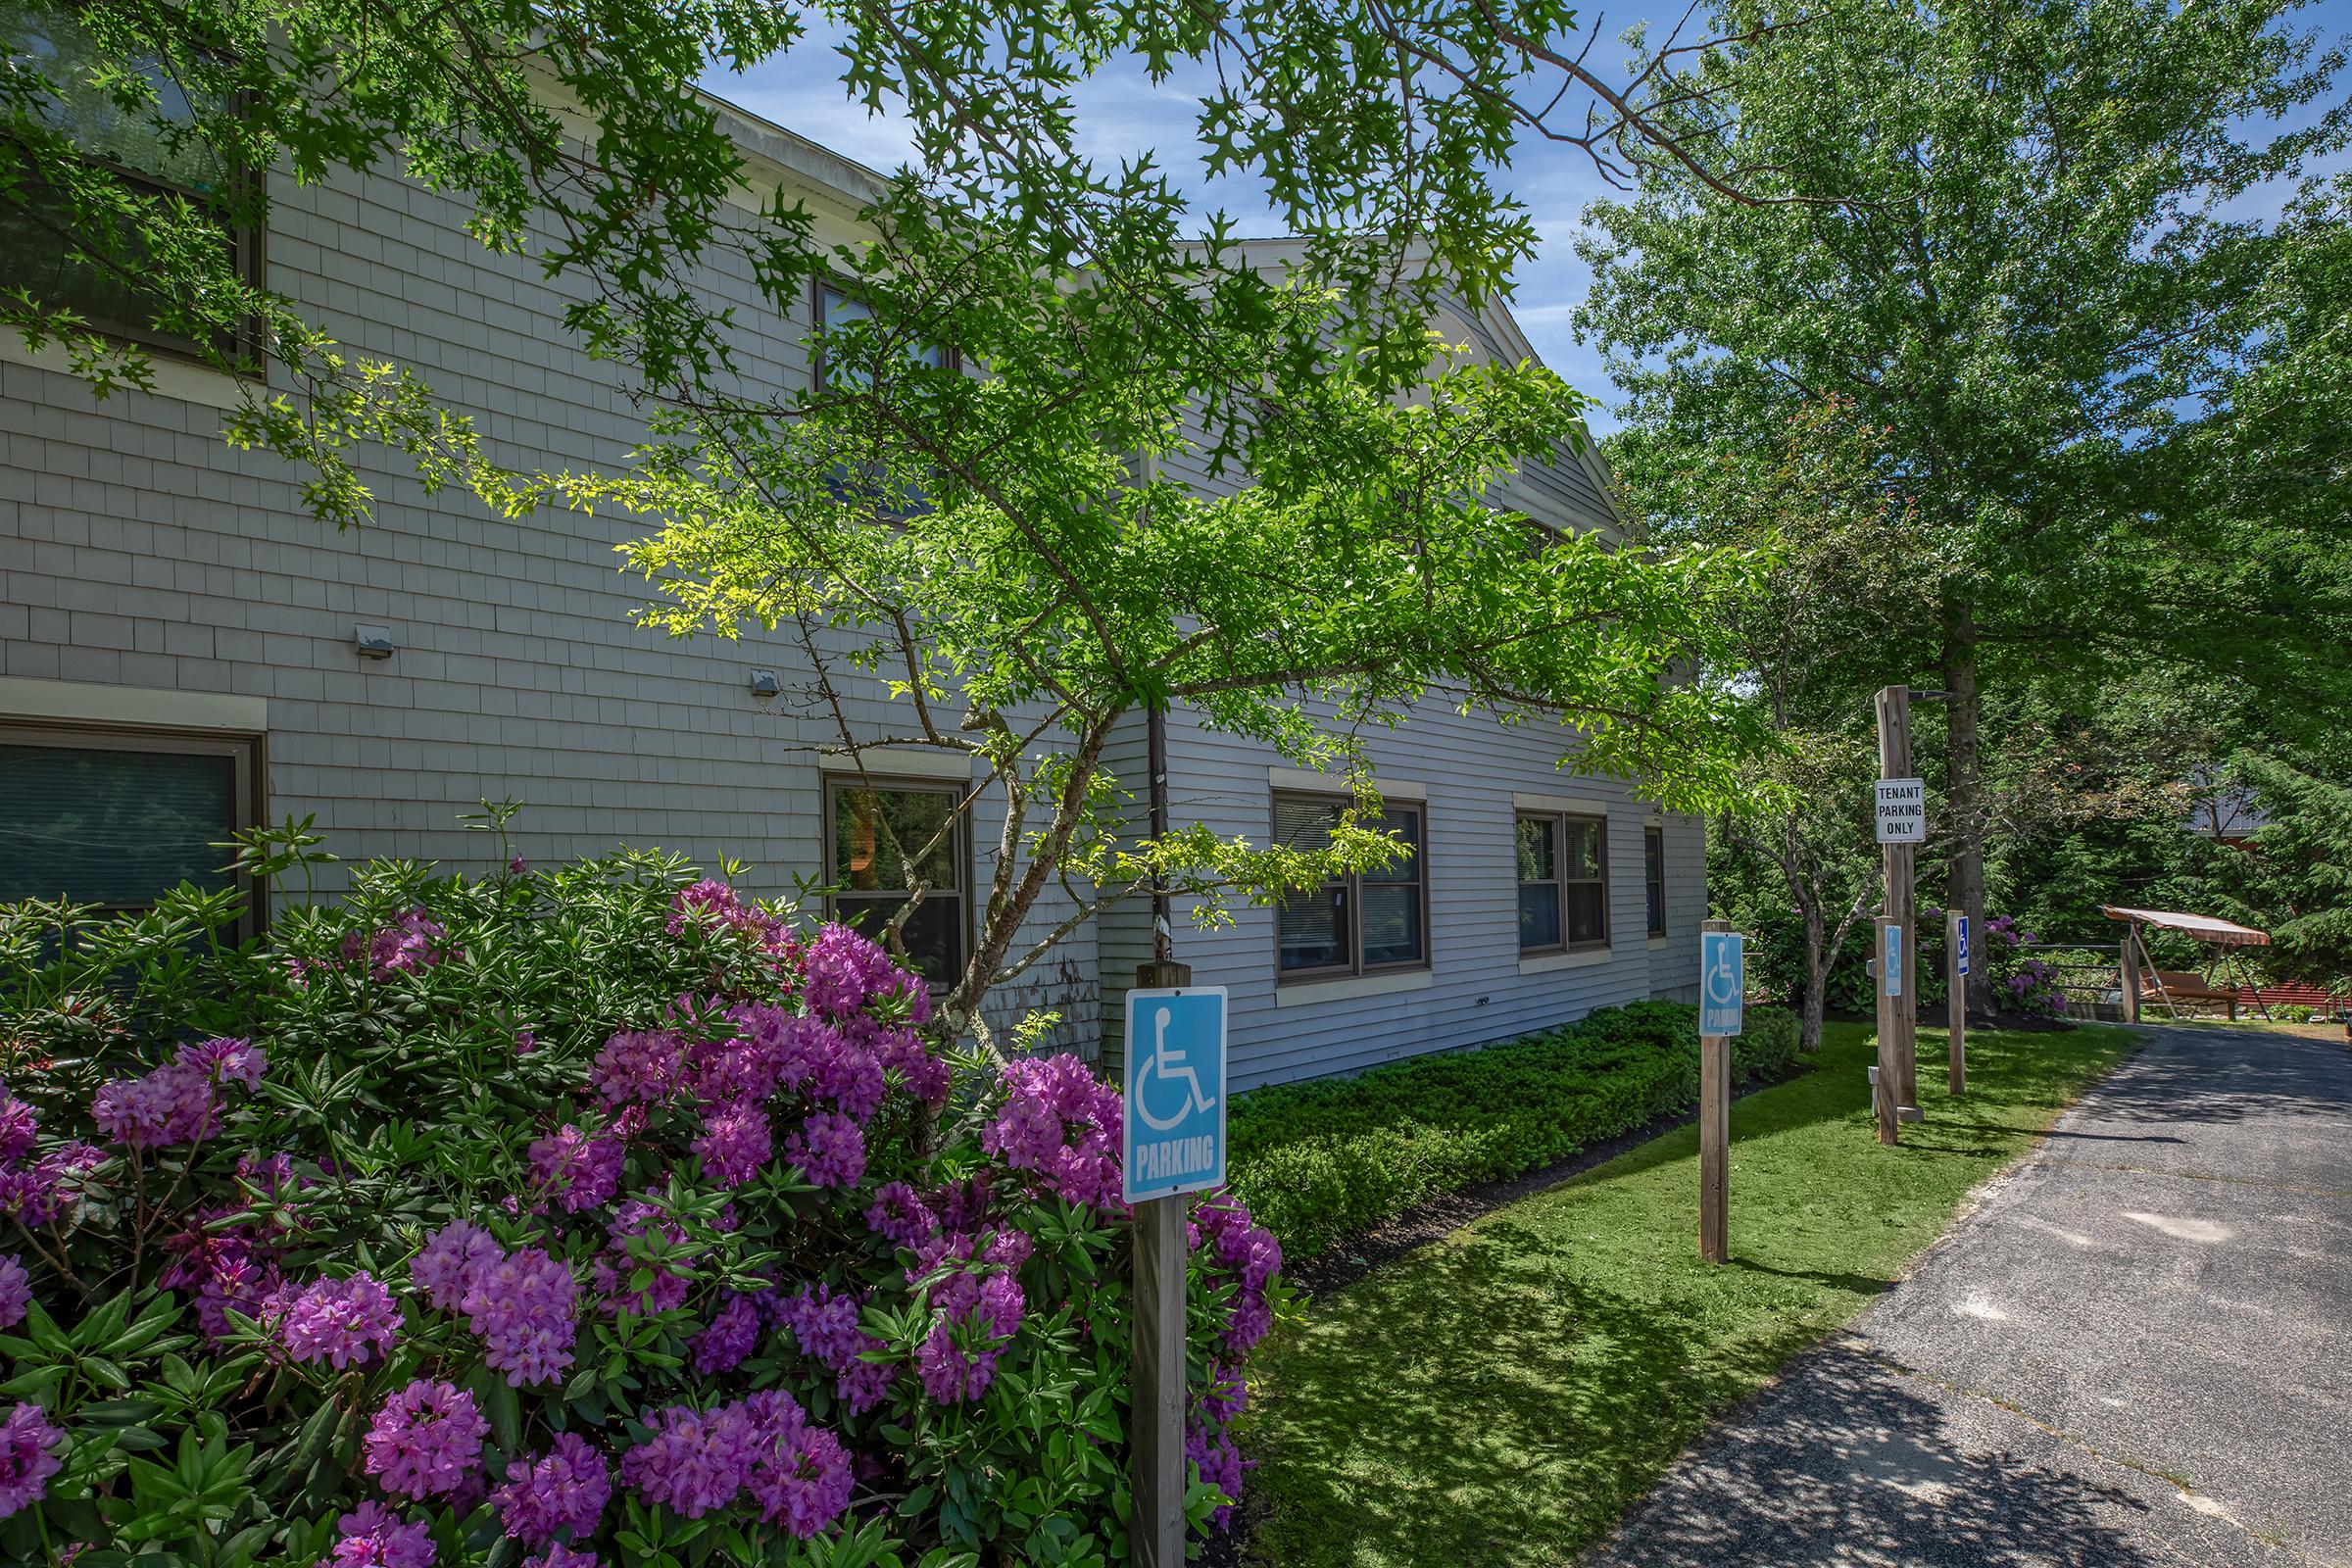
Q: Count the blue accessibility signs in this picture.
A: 4